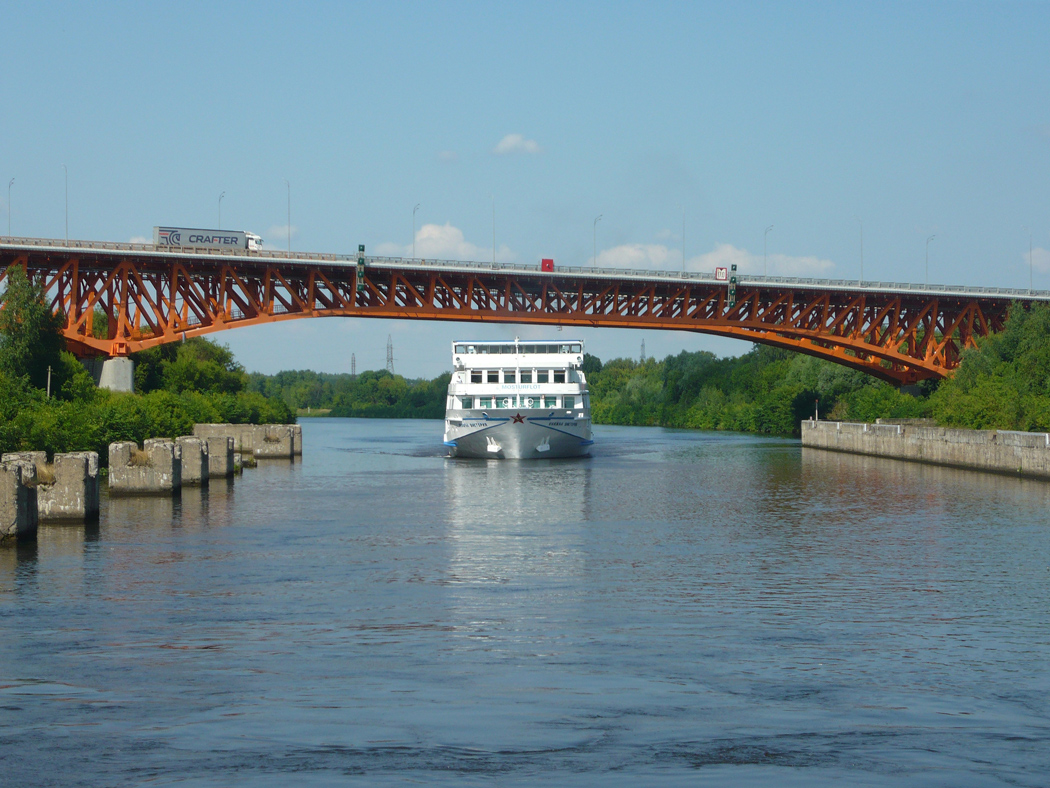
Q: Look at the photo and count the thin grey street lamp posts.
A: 12